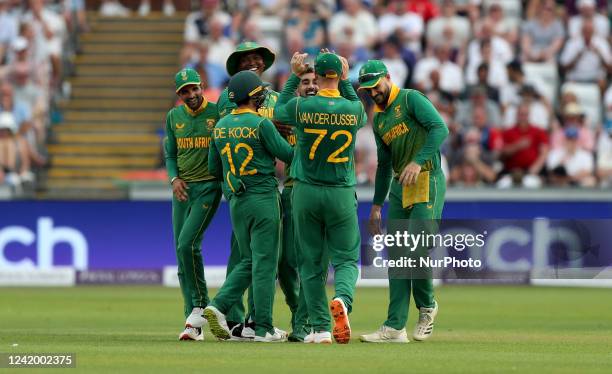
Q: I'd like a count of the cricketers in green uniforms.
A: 6